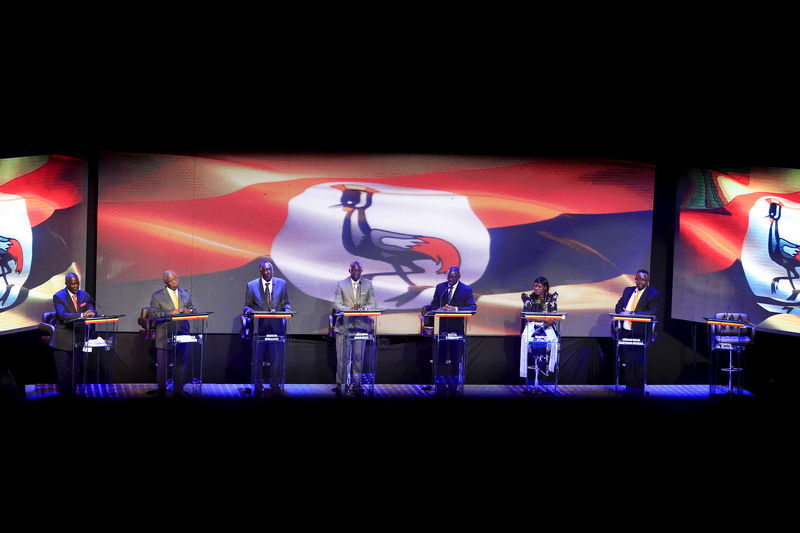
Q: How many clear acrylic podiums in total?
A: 8